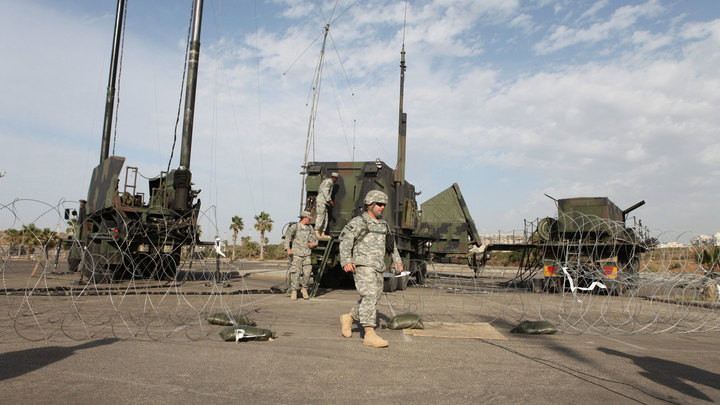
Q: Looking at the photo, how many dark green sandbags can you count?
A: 4